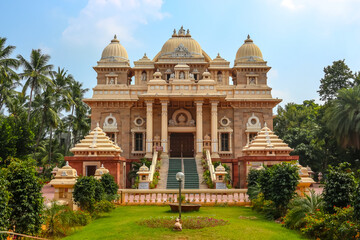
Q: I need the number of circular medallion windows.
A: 4